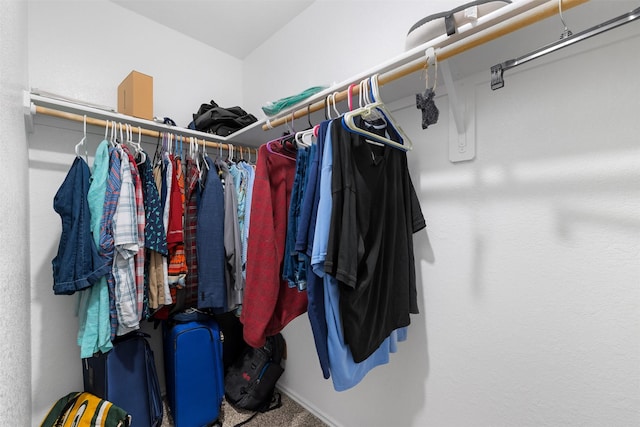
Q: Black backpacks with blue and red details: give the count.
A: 1